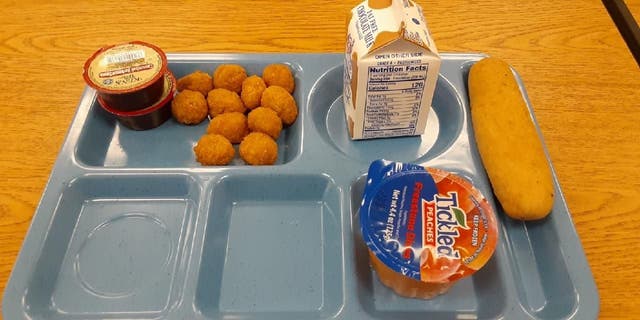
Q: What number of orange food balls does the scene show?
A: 11